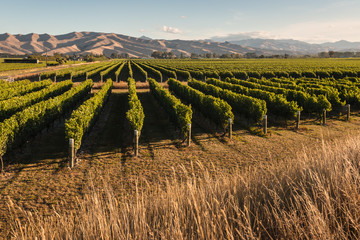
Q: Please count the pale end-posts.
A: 8